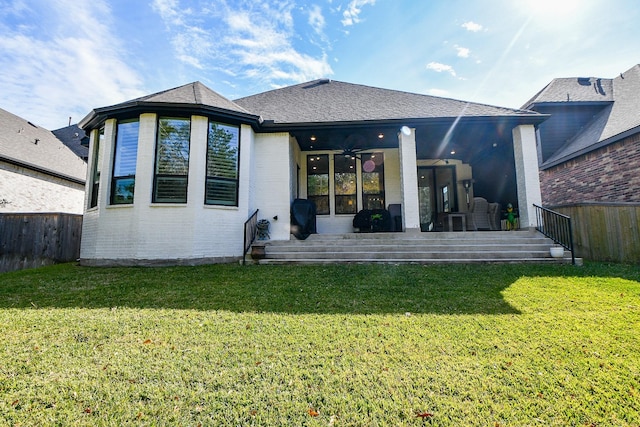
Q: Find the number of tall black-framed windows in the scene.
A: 7